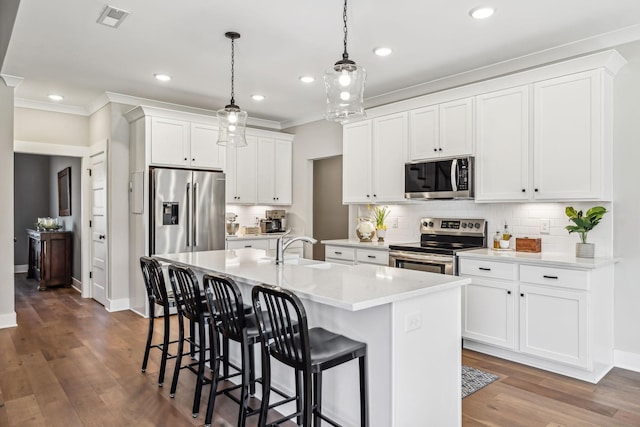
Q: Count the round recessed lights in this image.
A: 6